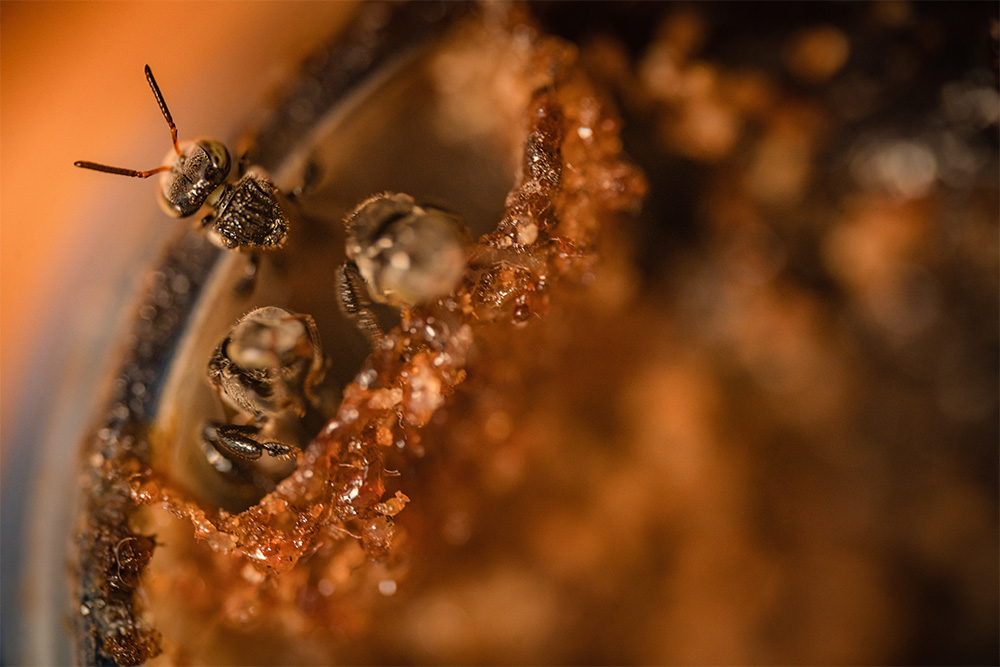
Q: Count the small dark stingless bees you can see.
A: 3